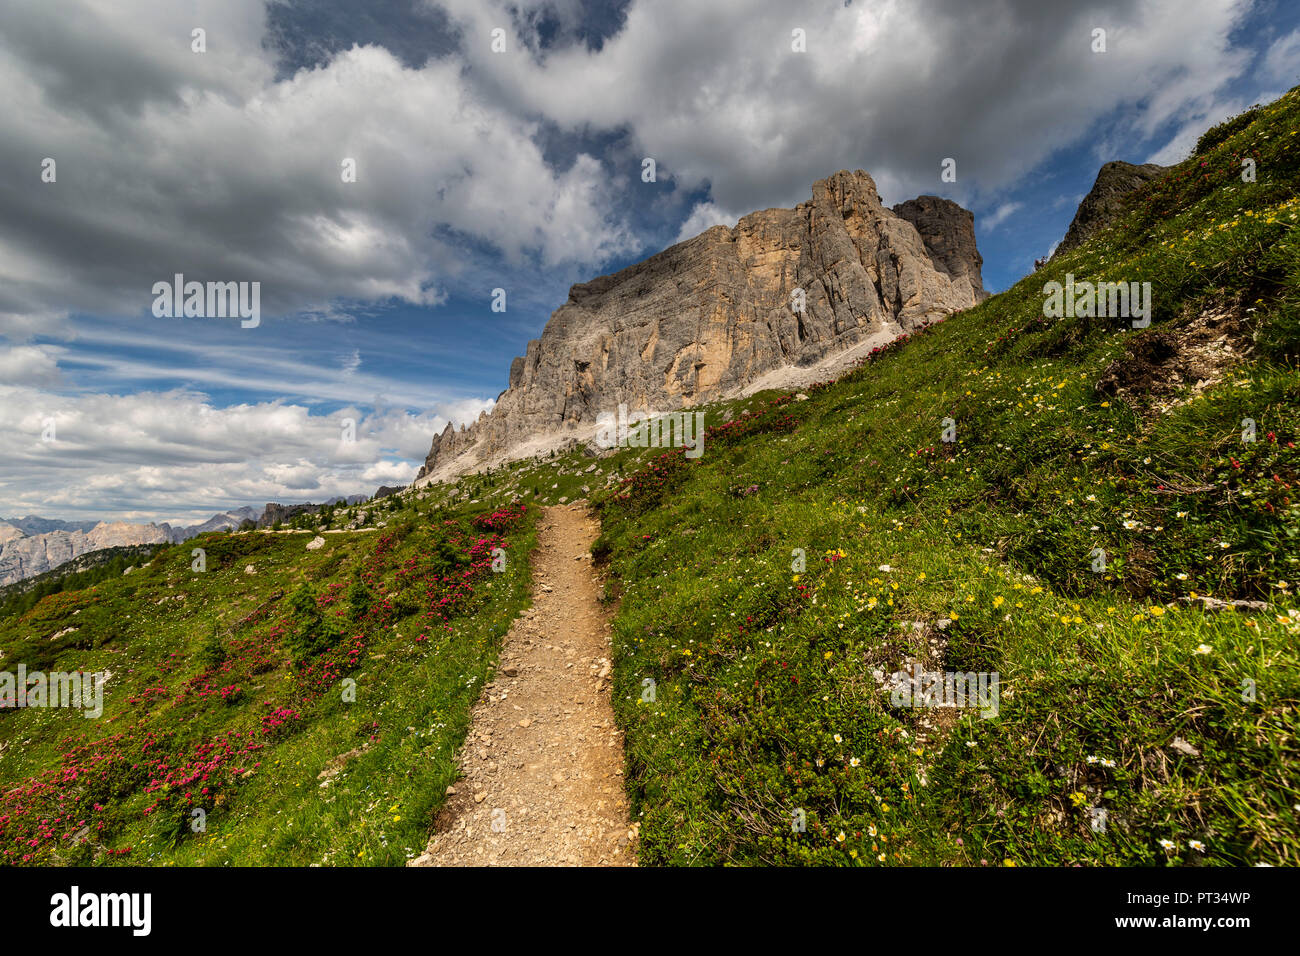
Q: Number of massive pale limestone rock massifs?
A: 1